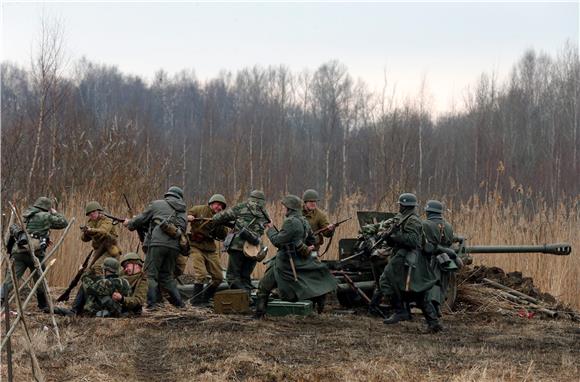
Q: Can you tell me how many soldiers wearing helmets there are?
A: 11